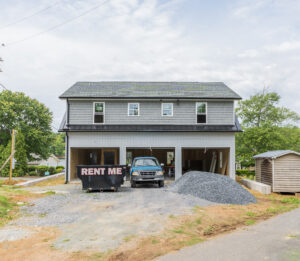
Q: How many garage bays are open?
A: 3